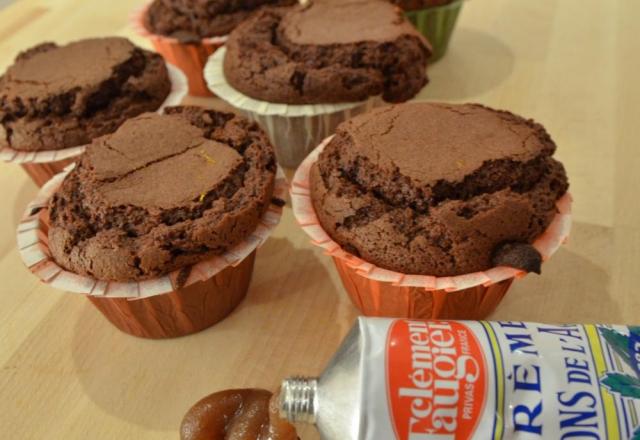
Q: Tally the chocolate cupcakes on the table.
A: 6